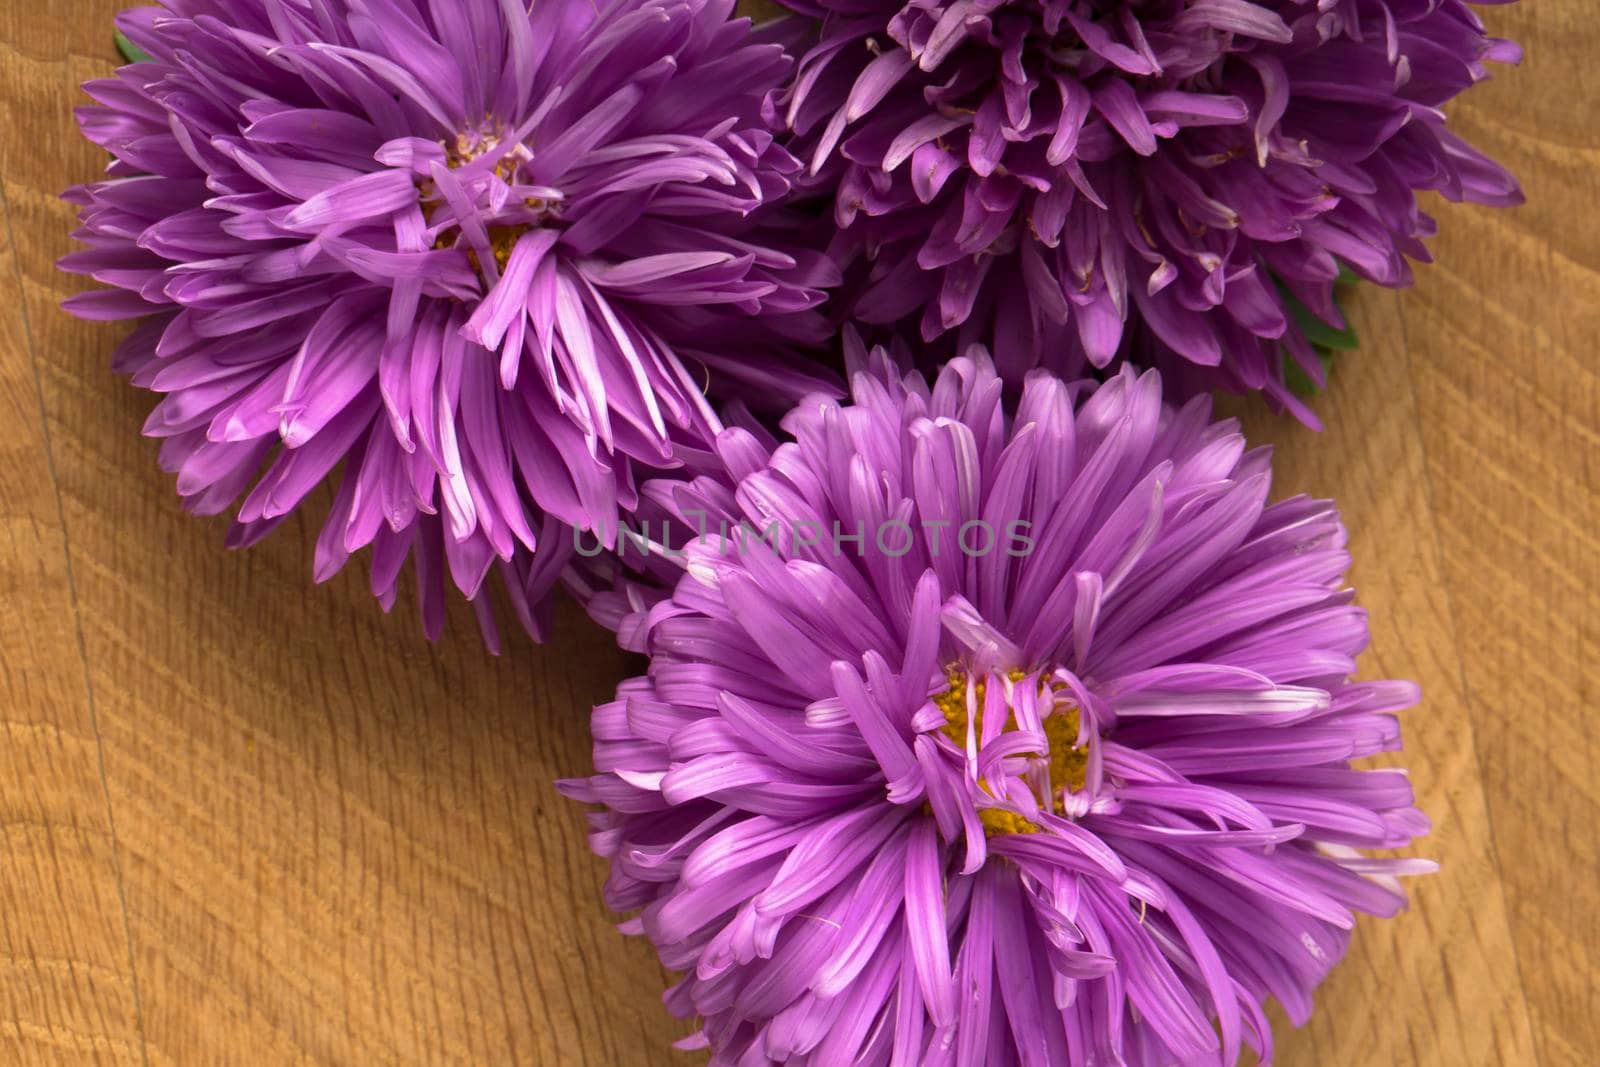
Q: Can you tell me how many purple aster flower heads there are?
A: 3